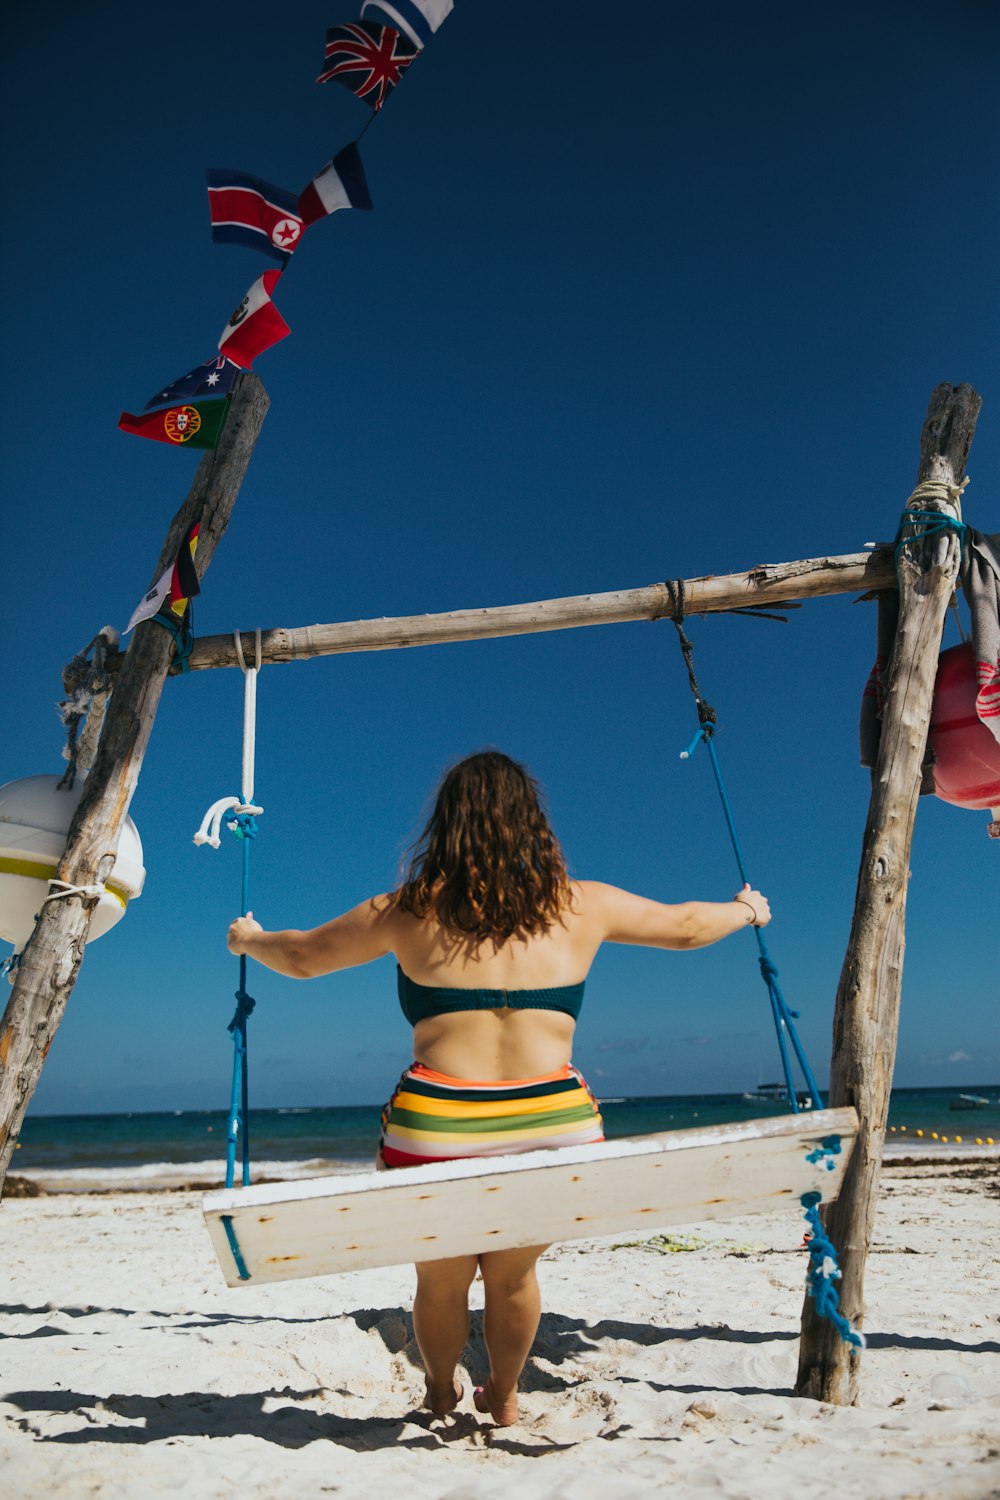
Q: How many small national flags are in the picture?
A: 9